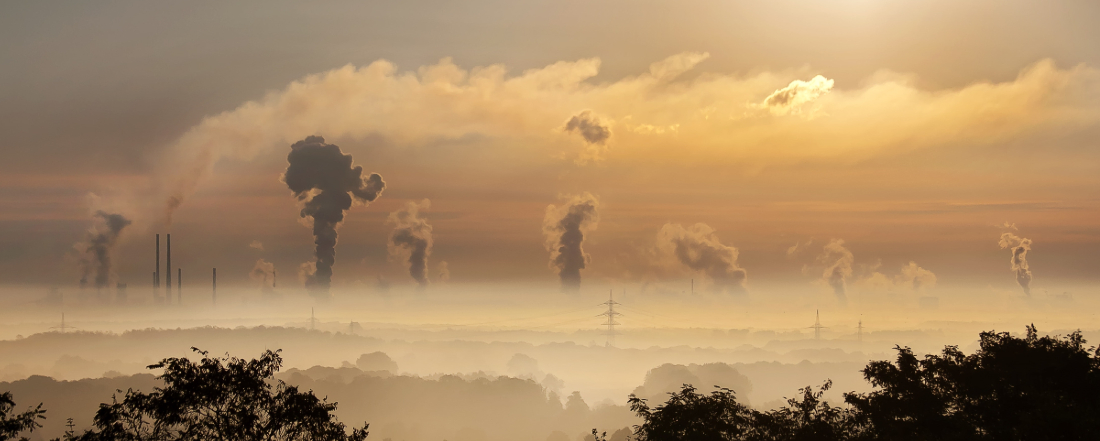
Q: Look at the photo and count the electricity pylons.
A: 5